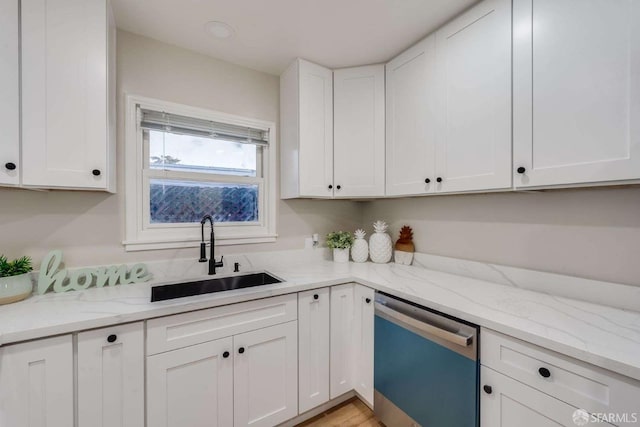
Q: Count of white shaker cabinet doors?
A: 15